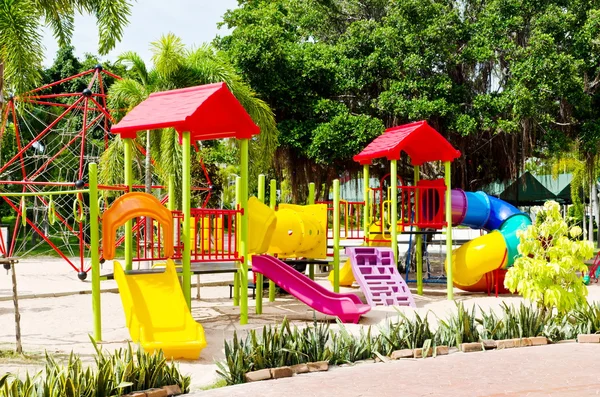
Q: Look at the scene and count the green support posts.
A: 14